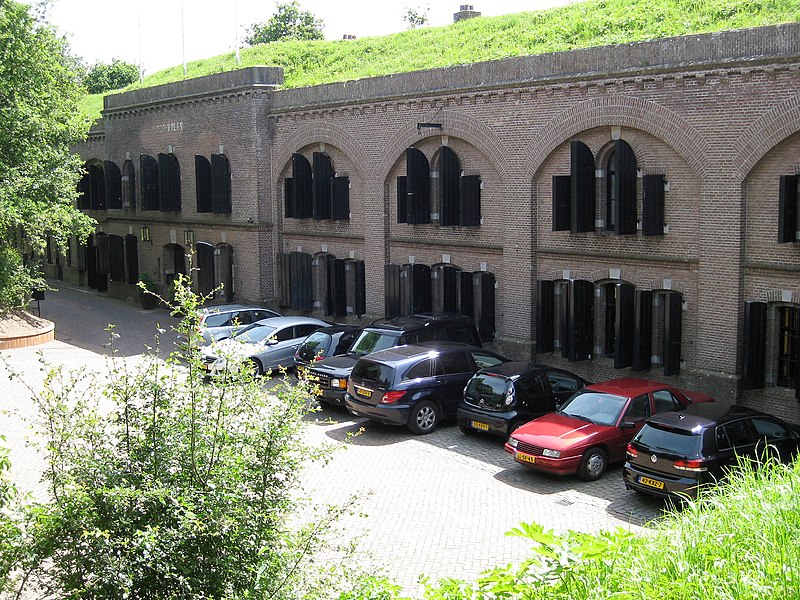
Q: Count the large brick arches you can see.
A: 4